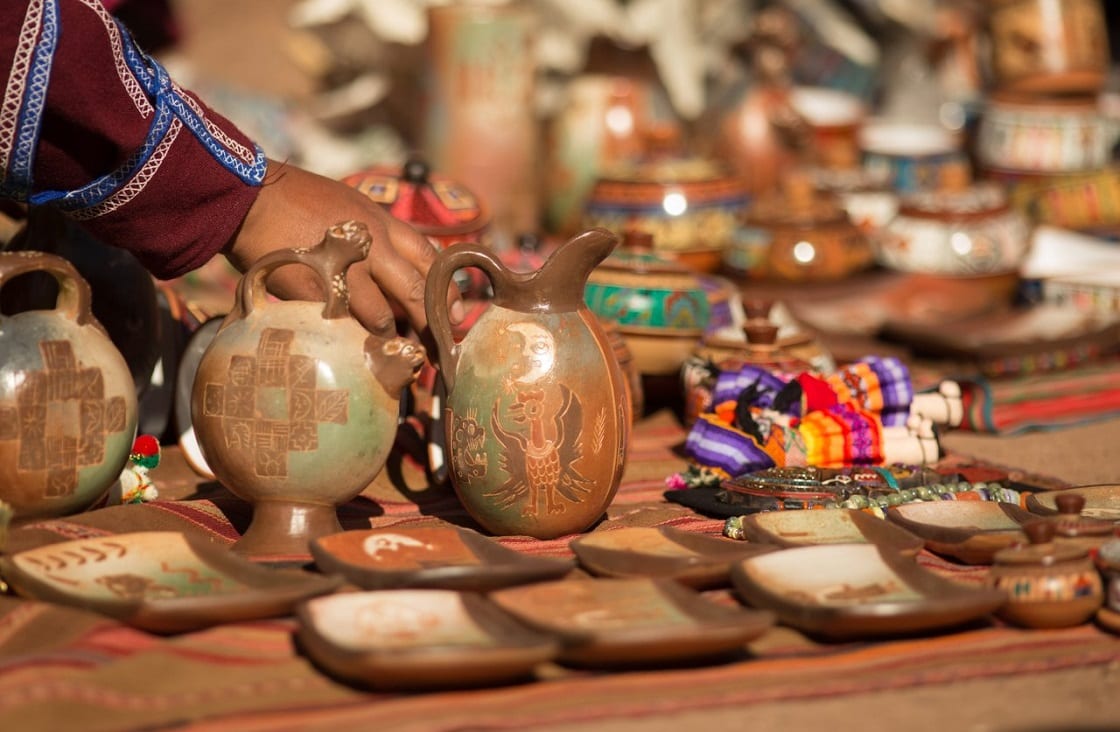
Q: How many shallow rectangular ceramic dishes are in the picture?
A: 9